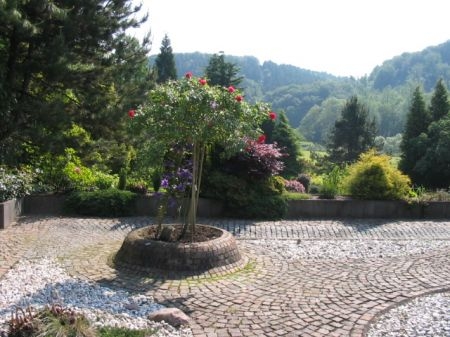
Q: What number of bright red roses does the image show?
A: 7